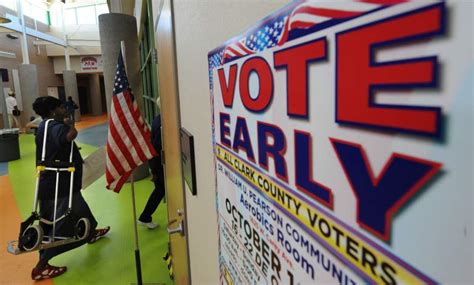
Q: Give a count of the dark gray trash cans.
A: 1